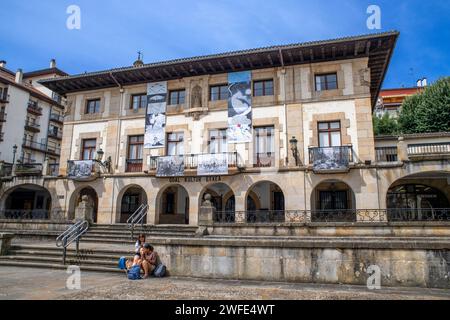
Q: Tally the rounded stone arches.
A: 8